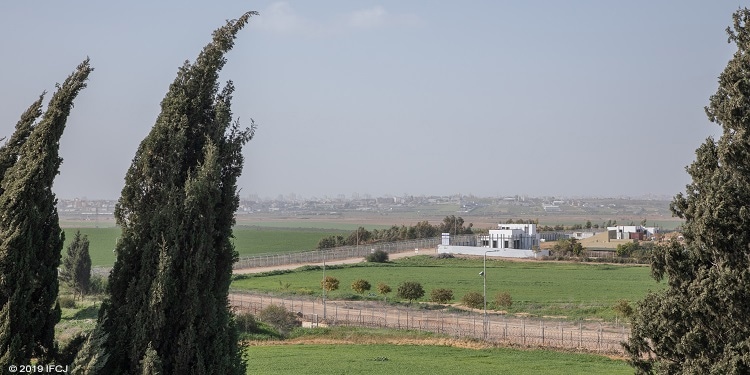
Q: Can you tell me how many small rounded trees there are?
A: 7